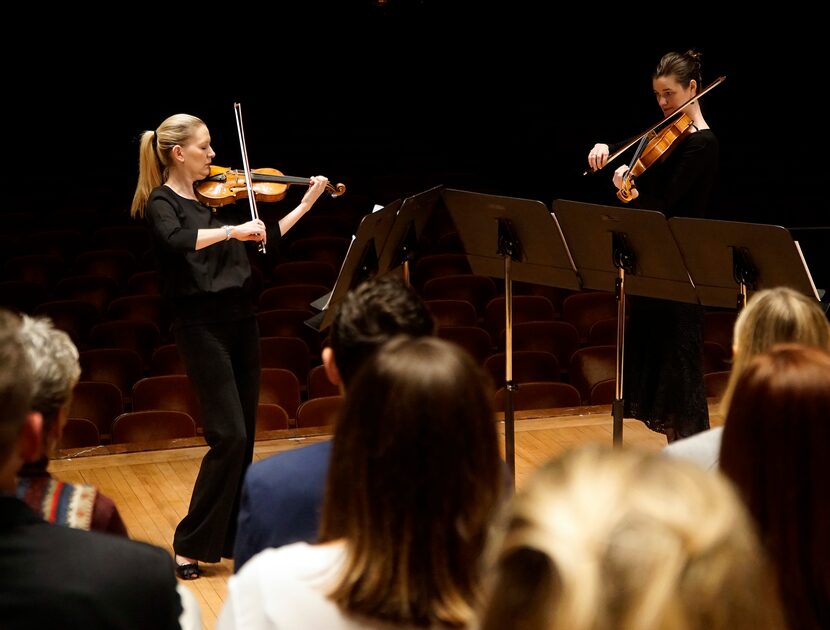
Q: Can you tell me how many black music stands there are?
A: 5